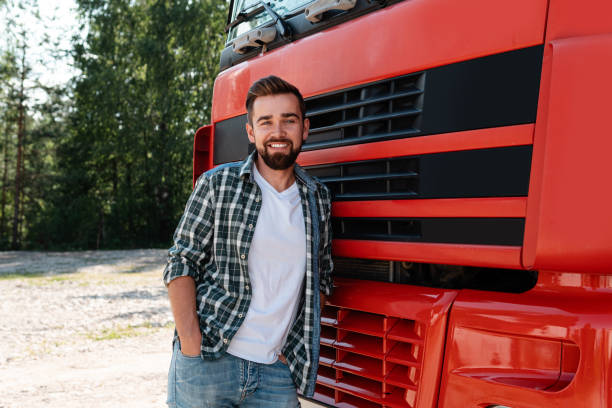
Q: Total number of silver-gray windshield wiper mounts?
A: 2